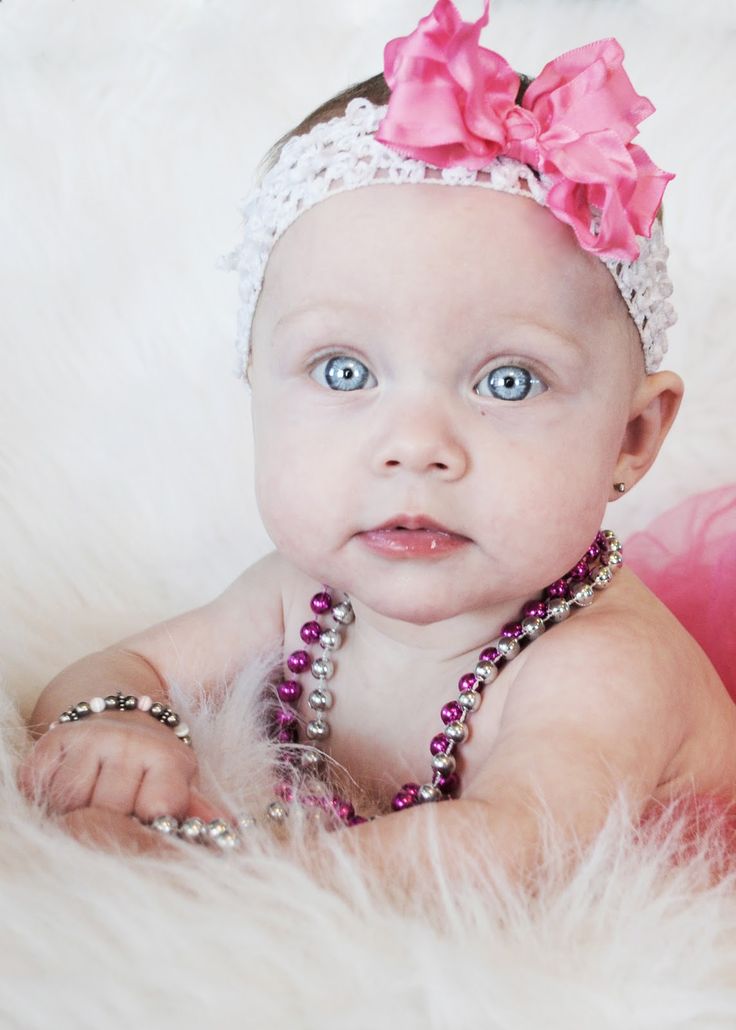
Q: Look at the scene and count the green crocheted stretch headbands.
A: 0